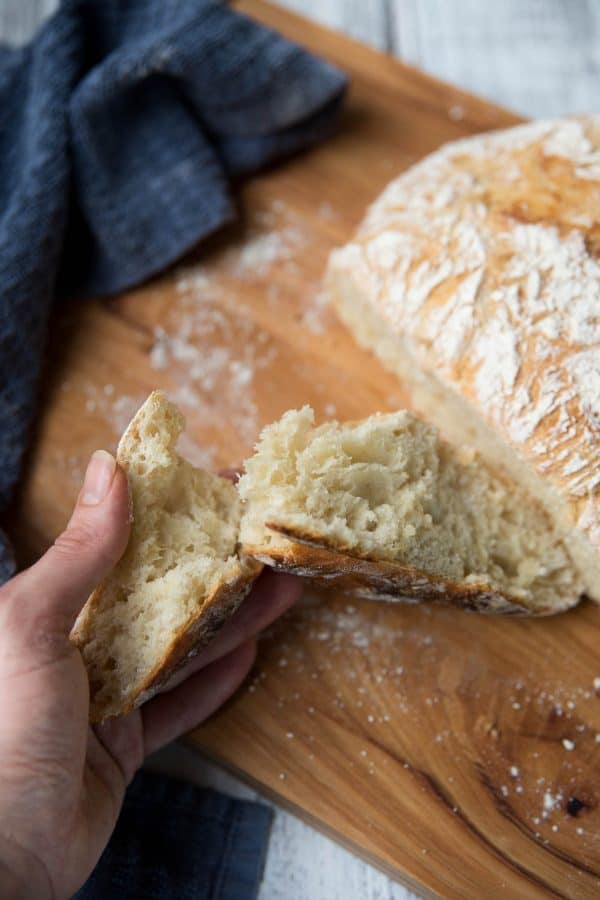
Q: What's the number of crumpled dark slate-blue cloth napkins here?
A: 1